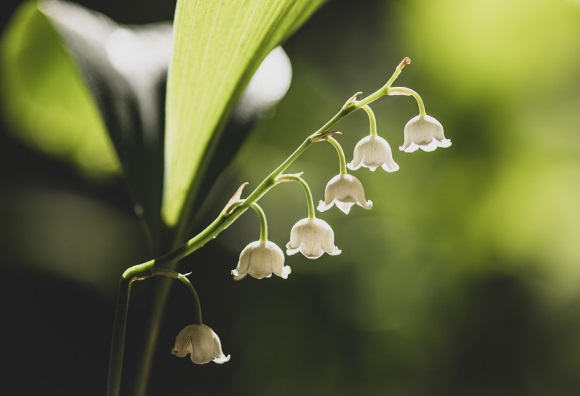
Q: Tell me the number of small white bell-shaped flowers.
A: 6